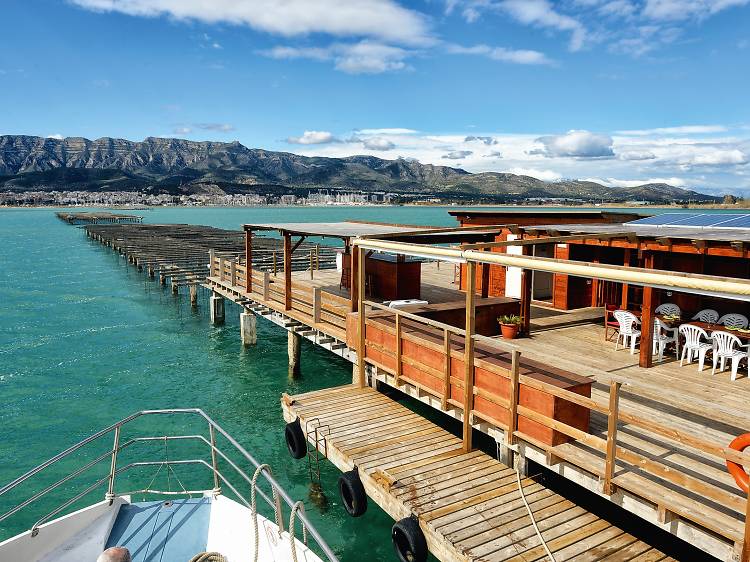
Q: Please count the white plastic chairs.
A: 7